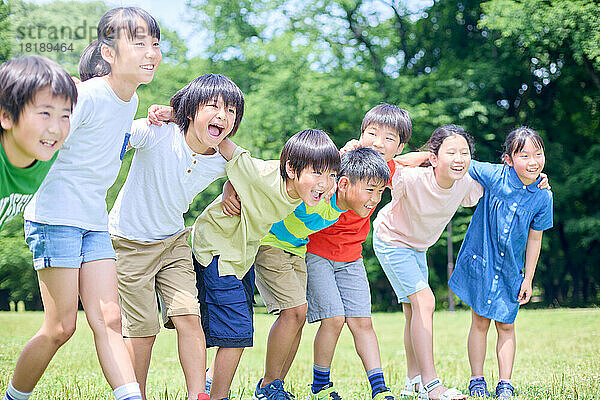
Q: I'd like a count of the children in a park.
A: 8